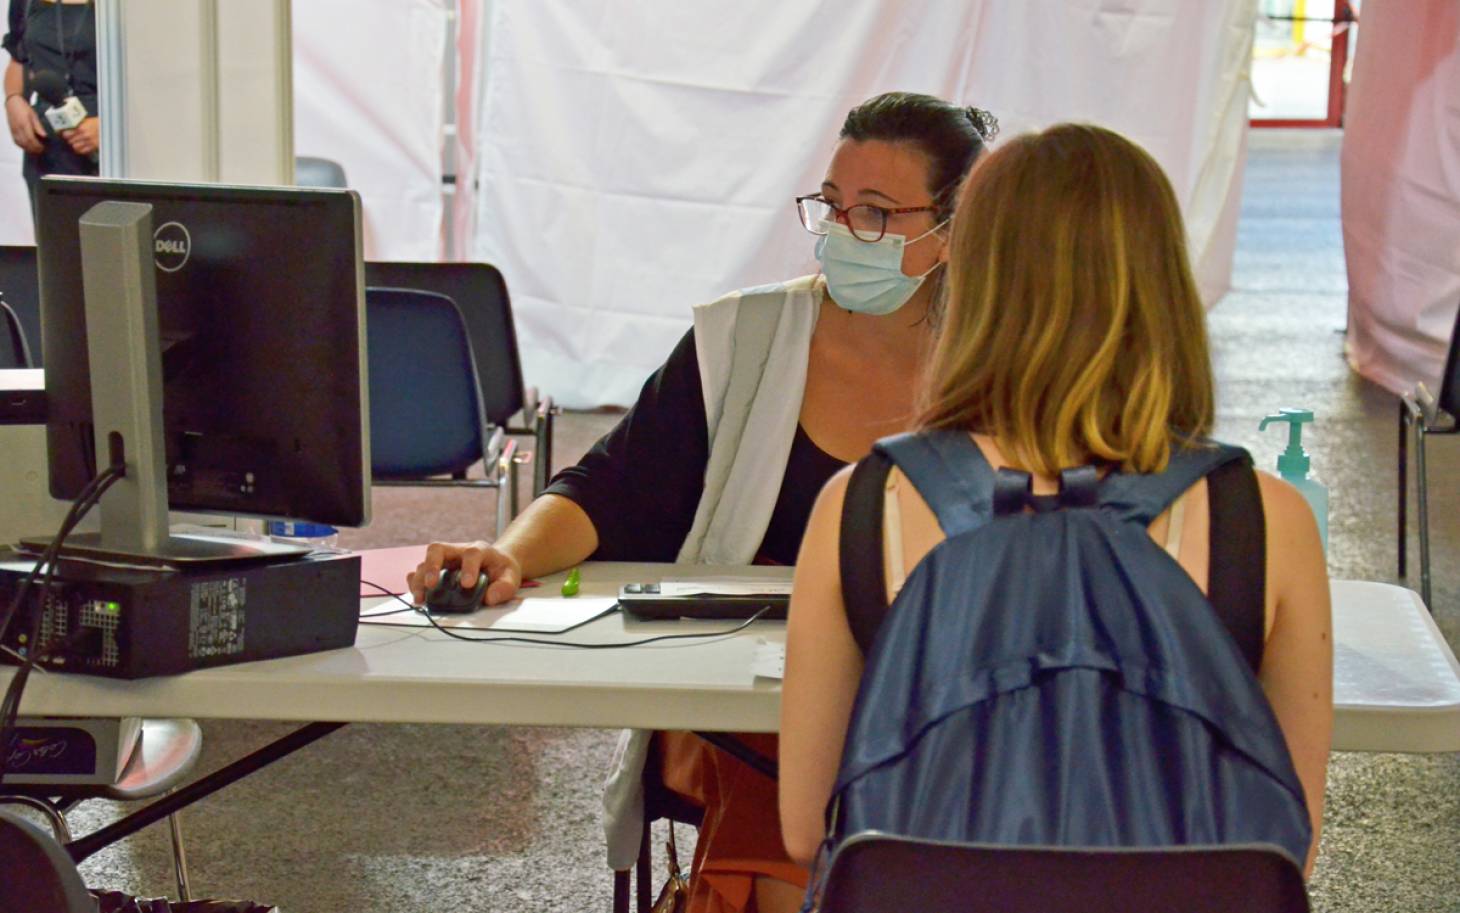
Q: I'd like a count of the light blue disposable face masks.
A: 1